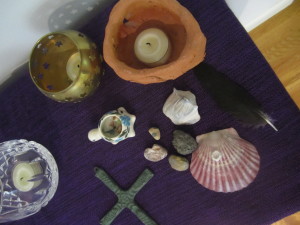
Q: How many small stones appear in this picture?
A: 4